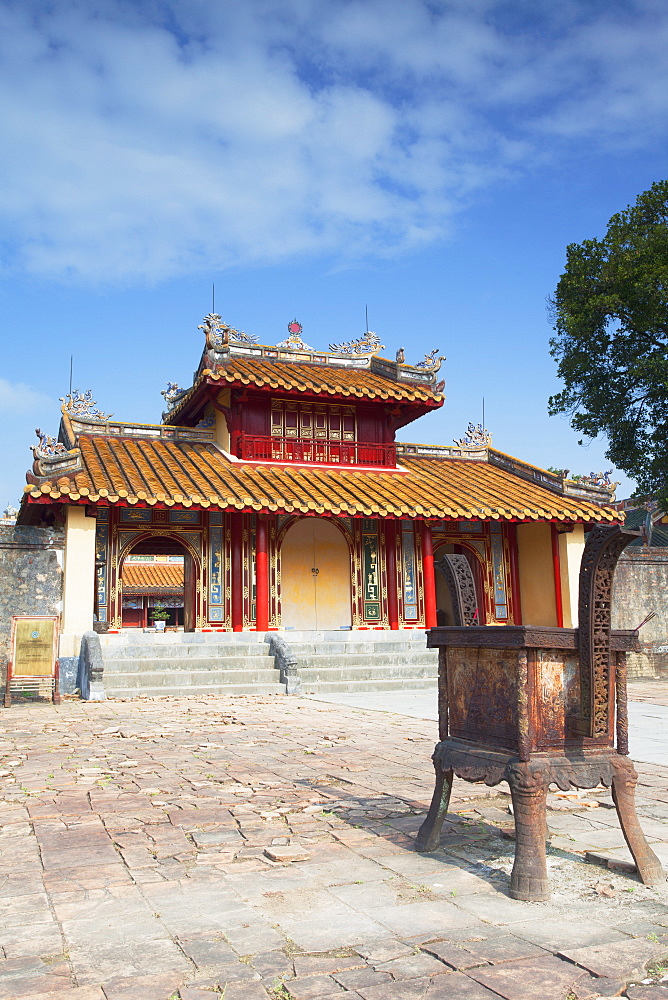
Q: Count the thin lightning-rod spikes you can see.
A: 4